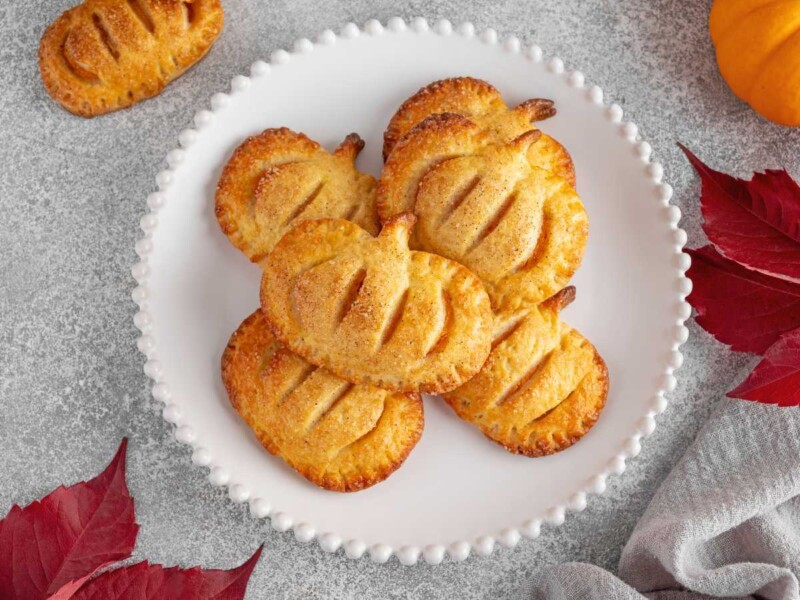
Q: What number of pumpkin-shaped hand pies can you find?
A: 7